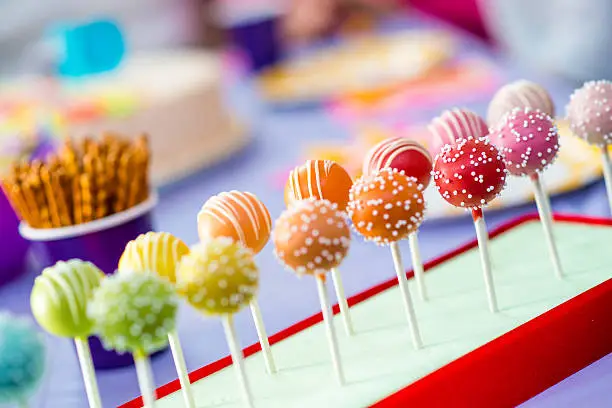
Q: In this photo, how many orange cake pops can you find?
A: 4